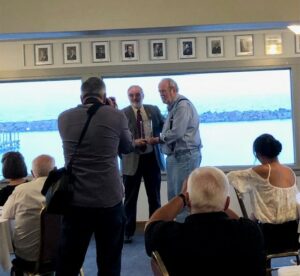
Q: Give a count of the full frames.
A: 9